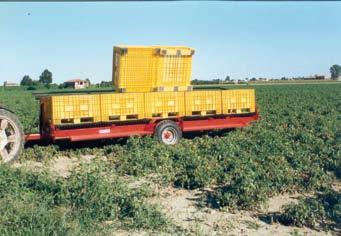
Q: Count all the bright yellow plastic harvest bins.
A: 7